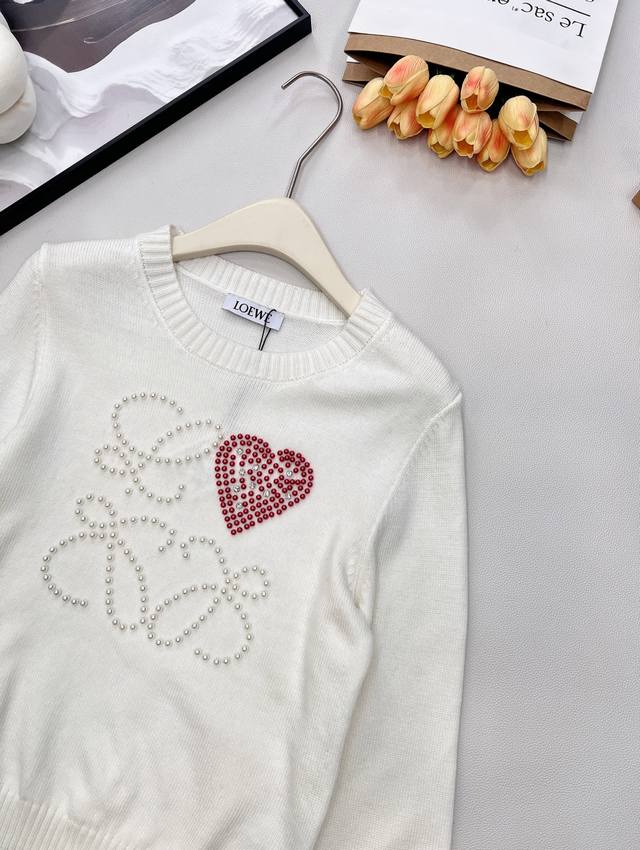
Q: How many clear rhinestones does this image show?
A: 9